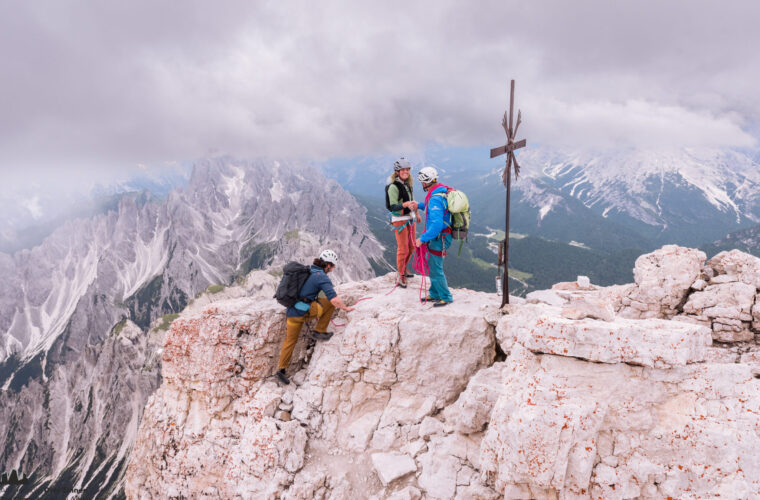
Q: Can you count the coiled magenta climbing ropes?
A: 1